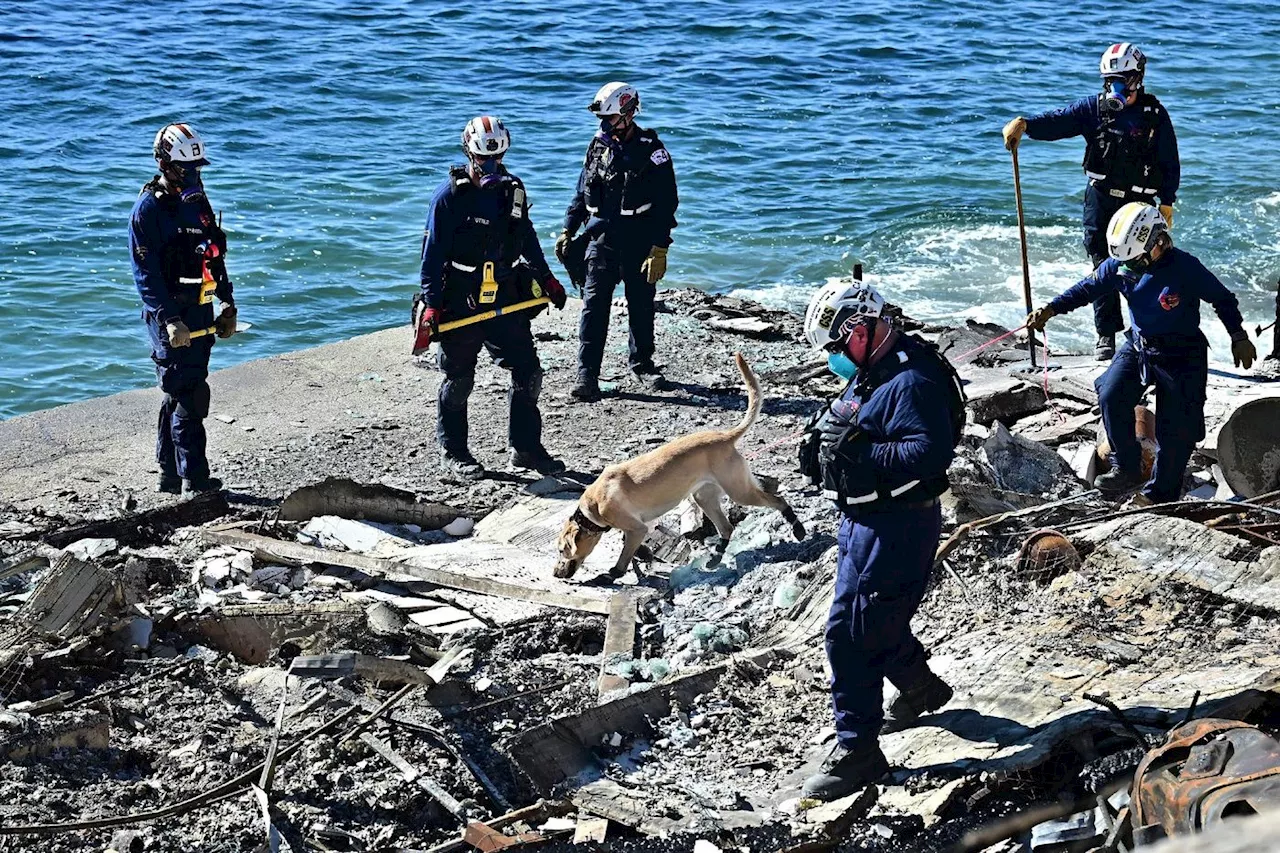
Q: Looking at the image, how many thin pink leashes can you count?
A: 1